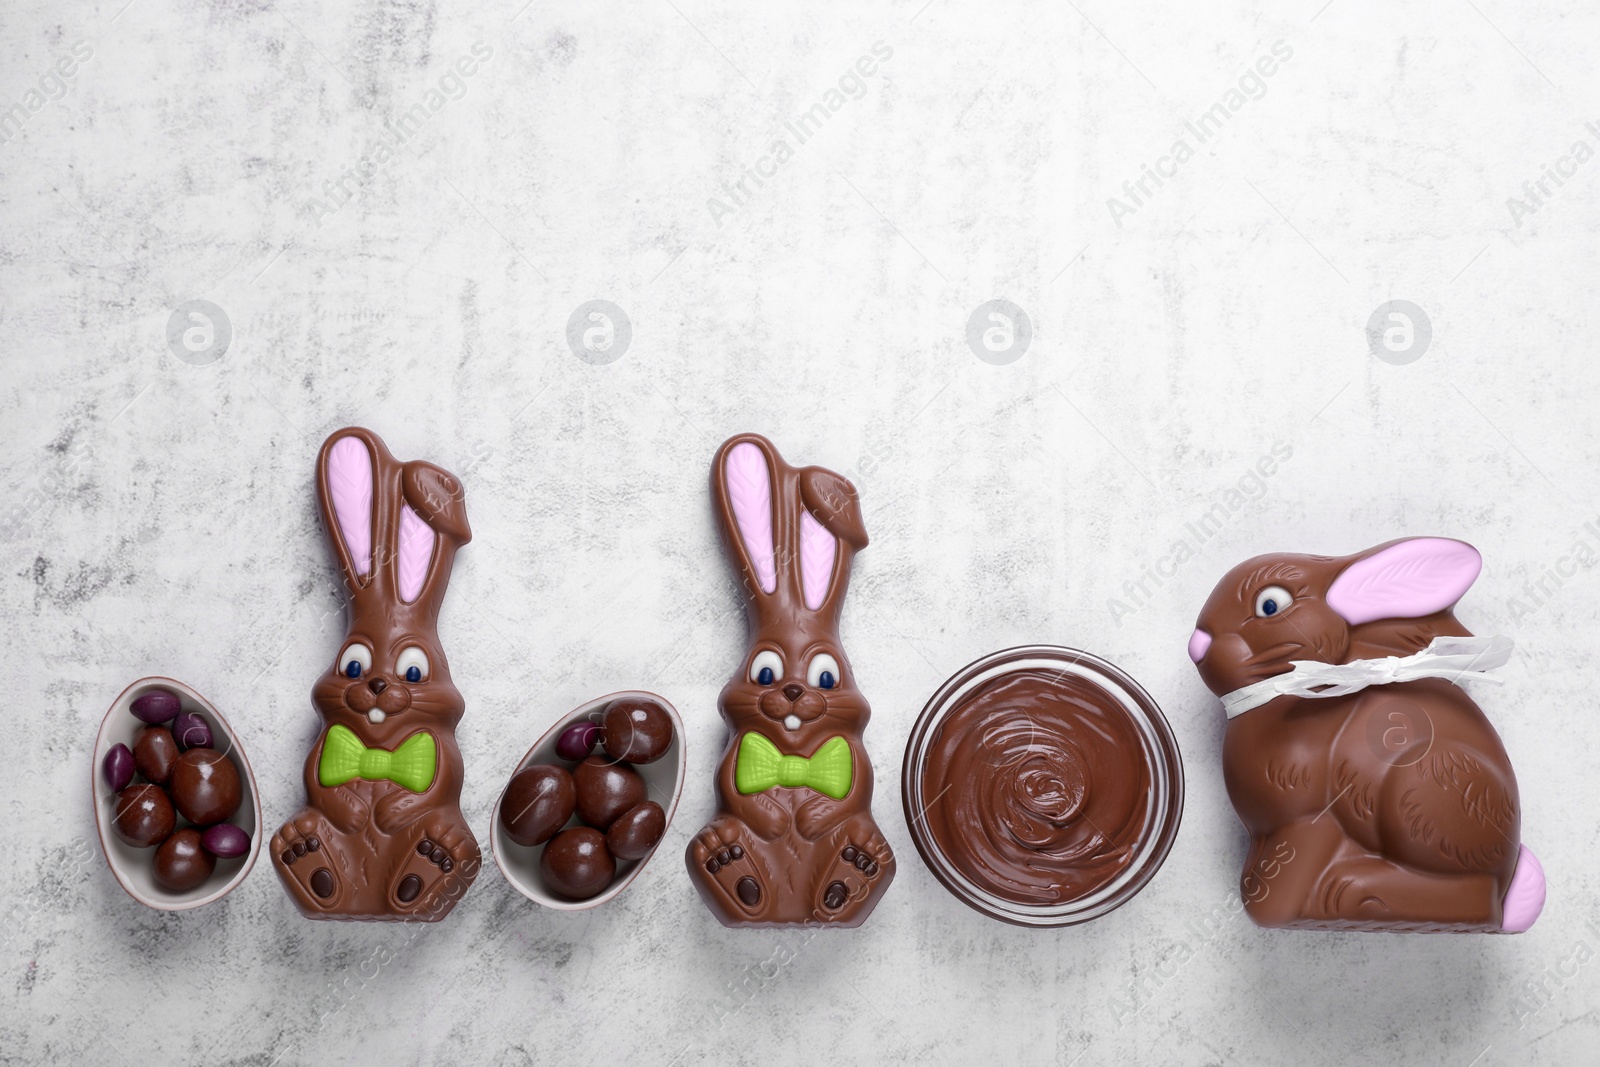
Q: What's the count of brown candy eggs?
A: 9